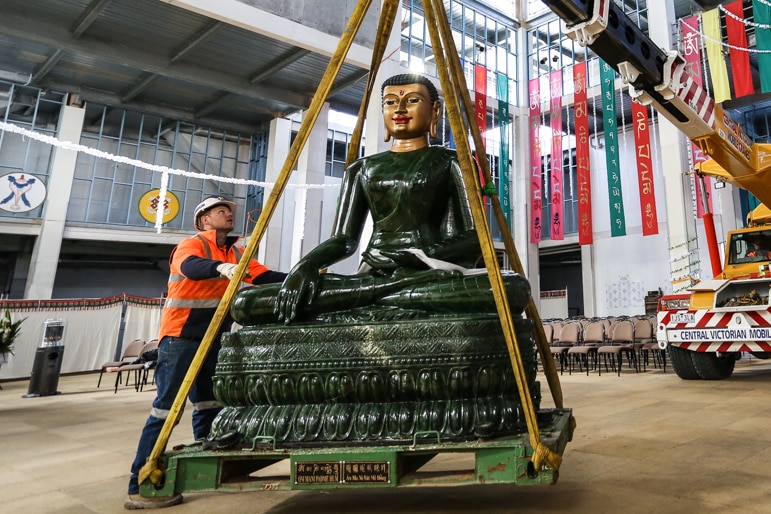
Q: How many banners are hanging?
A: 11